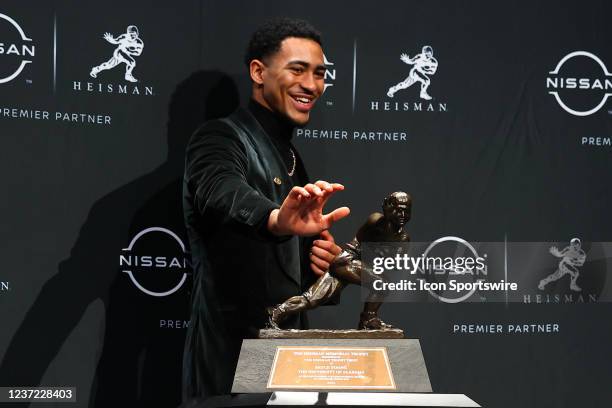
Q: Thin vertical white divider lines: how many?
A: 3